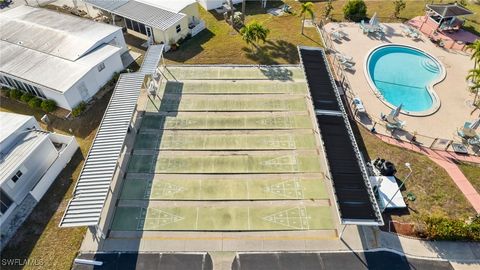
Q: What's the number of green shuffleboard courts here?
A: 8